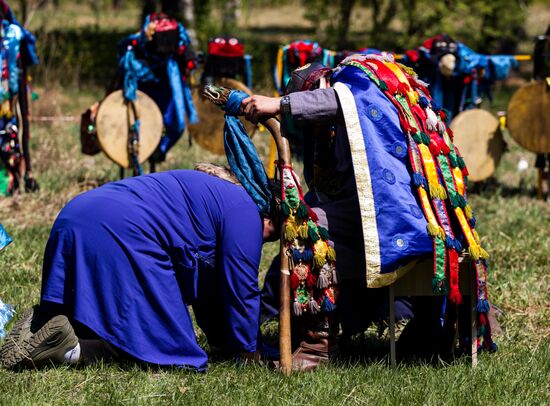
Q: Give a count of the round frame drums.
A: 4